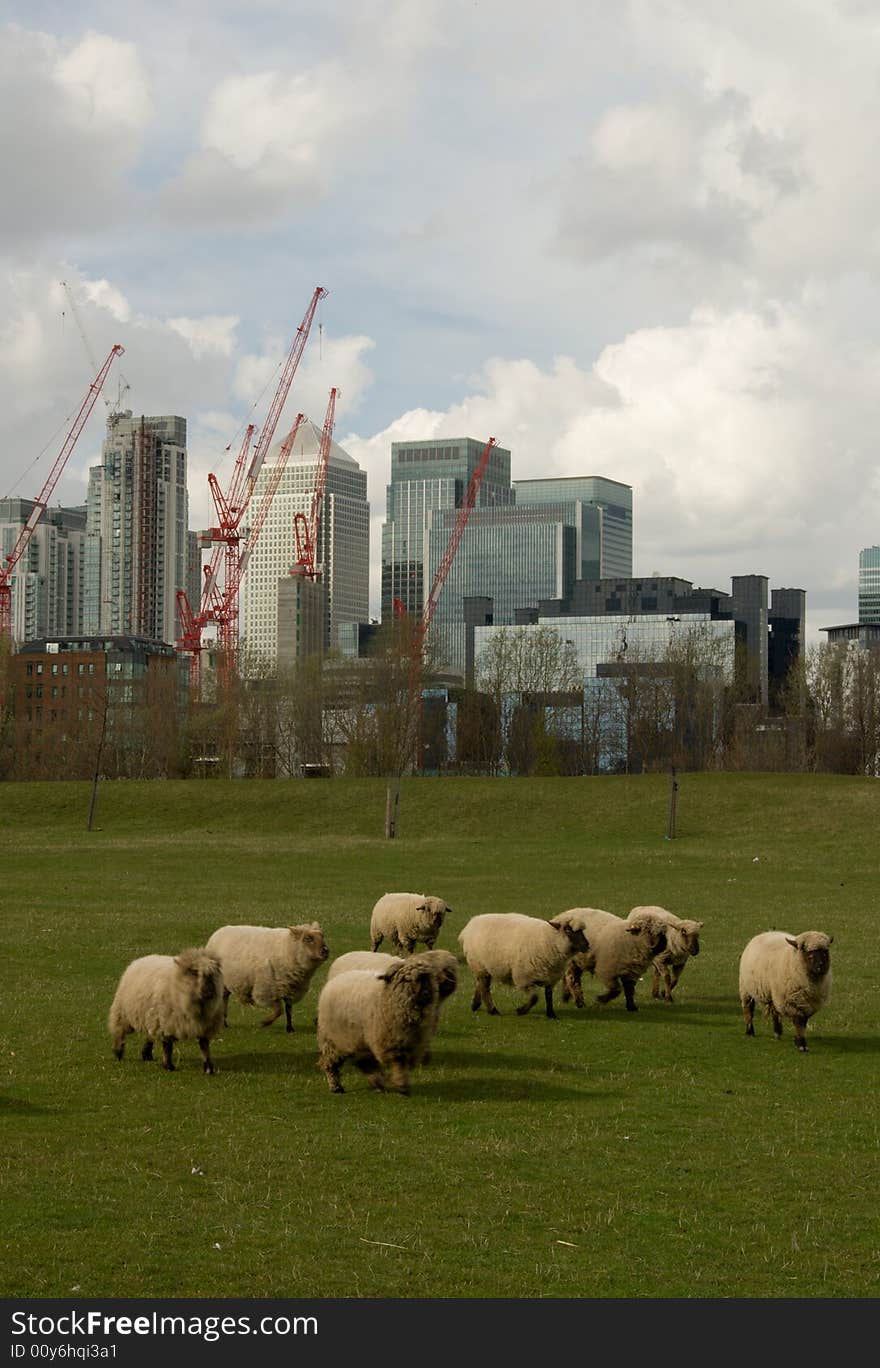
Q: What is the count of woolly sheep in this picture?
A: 9